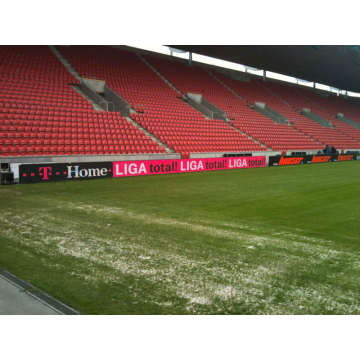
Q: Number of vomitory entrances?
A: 5